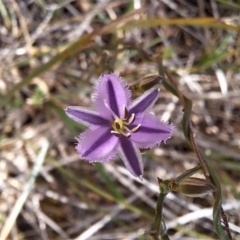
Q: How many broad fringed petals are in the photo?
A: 3